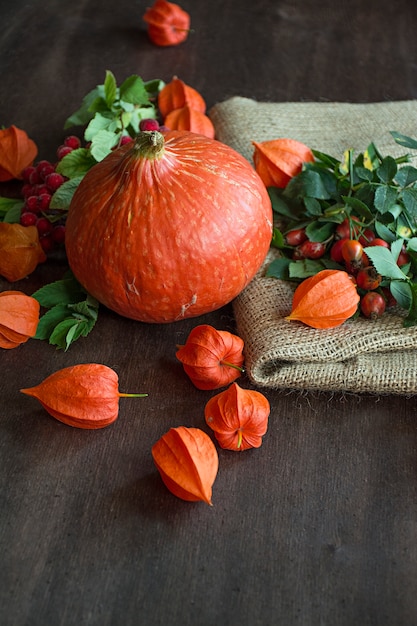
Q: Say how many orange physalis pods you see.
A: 12